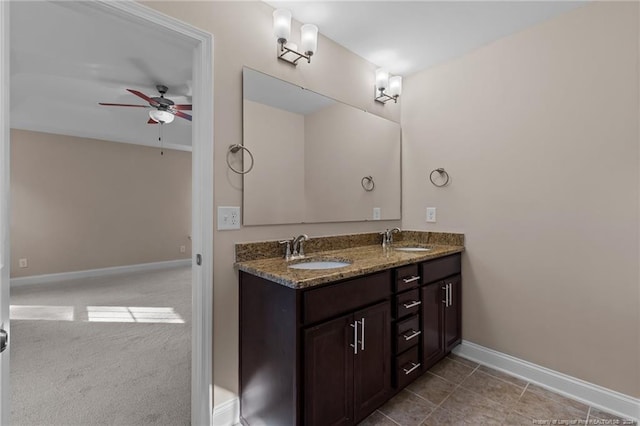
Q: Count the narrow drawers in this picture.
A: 4